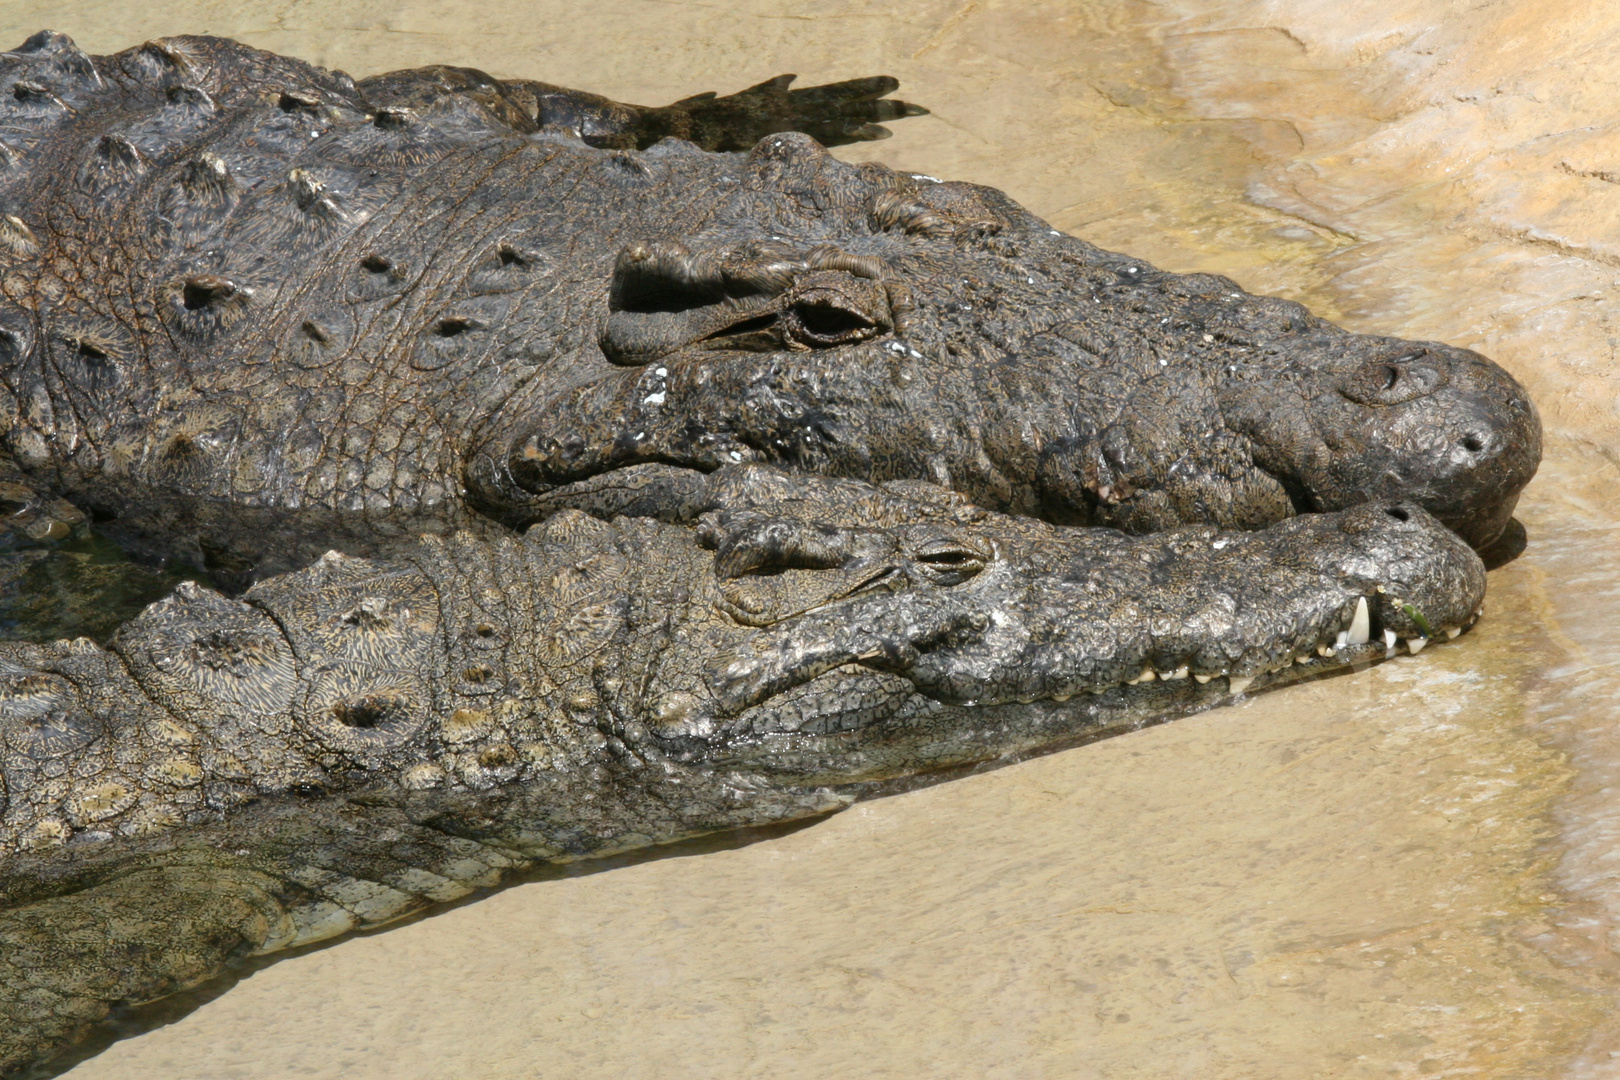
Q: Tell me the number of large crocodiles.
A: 2